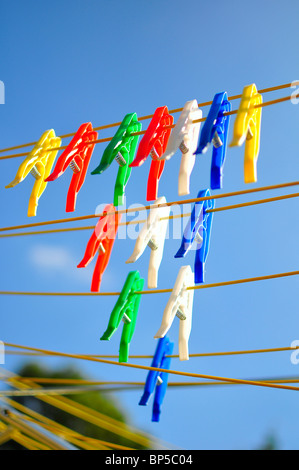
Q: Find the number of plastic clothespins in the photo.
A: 13